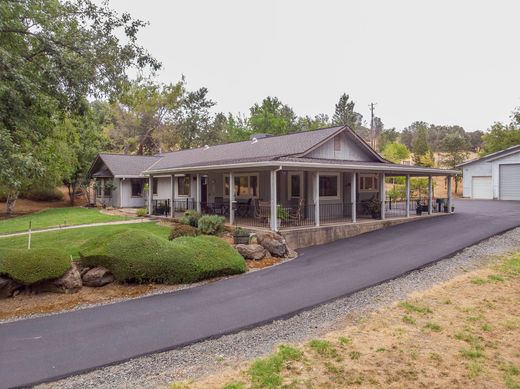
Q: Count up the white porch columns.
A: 11